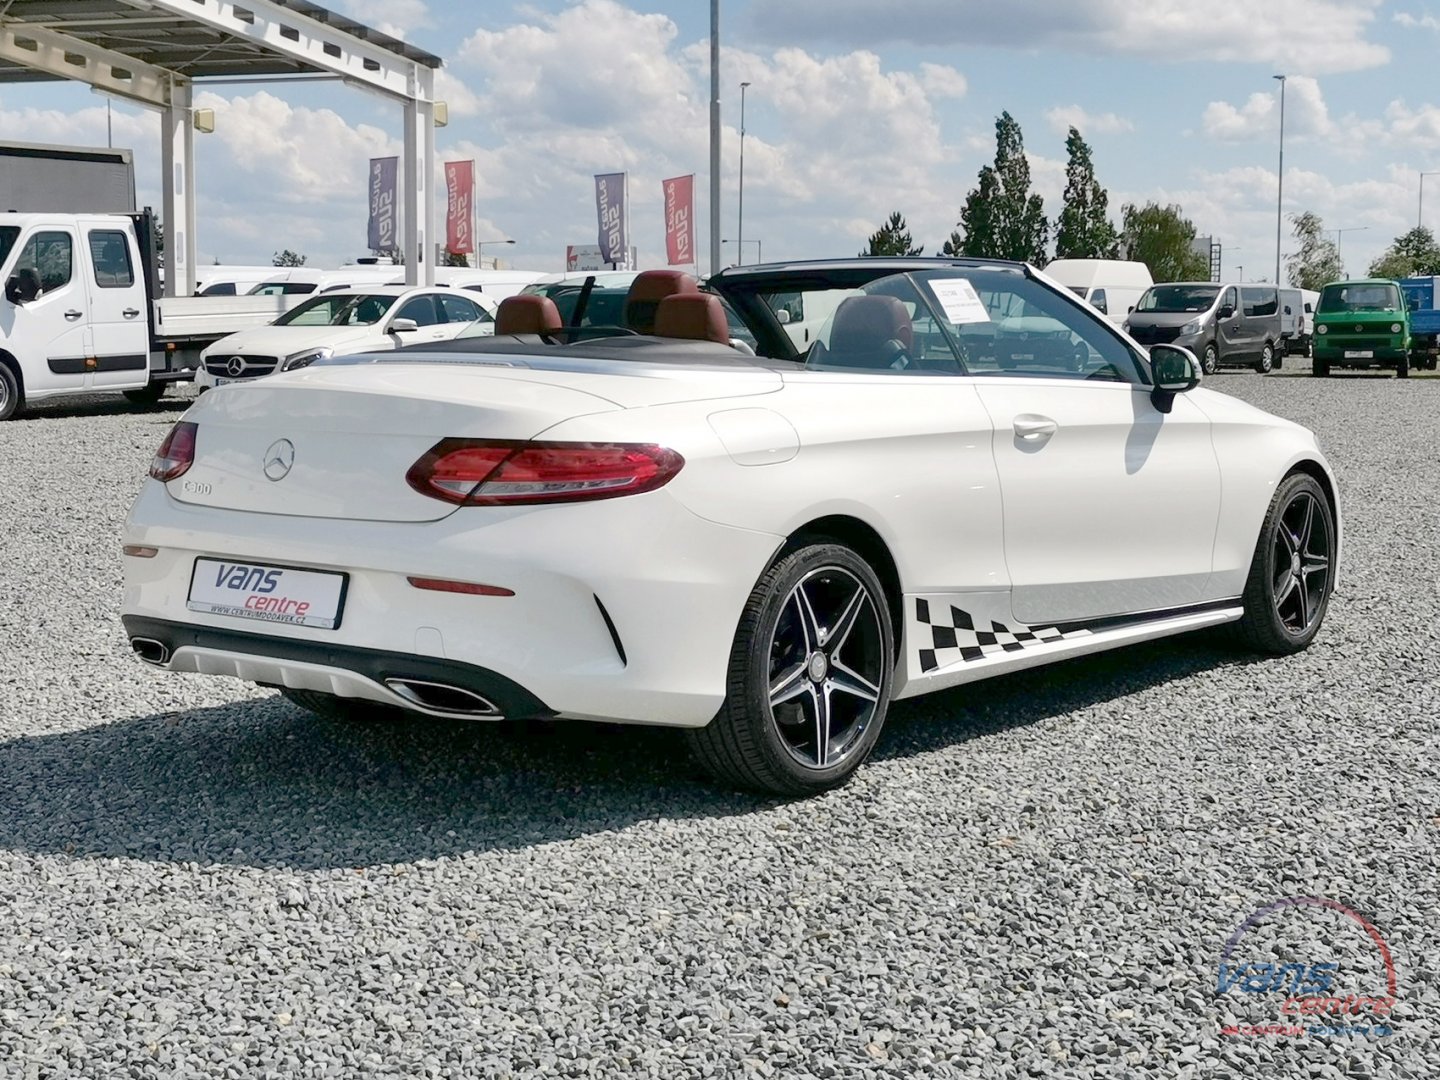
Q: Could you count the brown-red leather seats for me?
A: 4